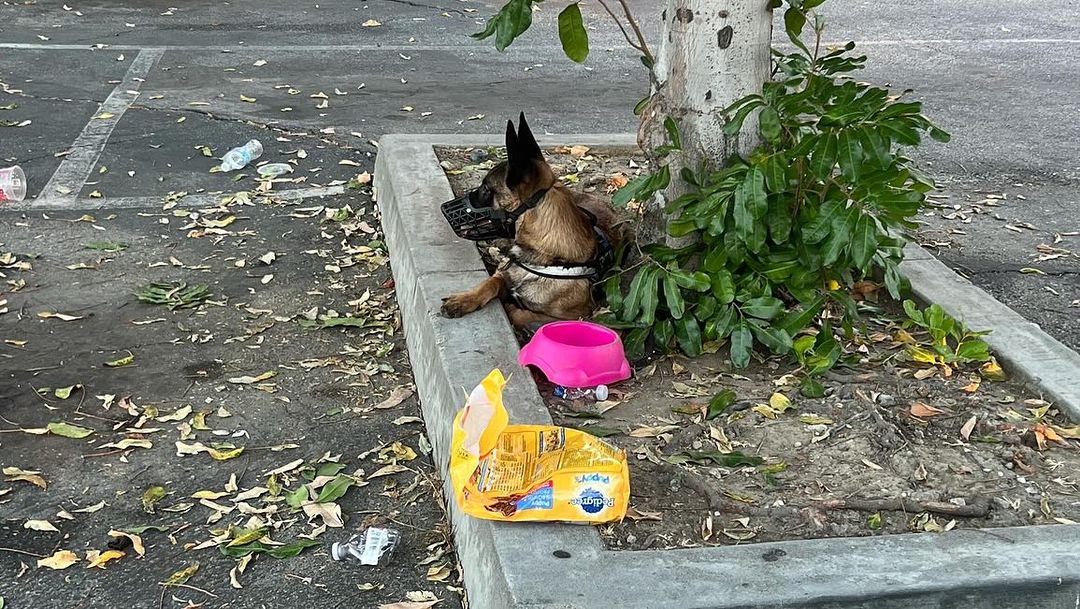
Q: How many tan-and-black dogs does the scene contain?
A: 1